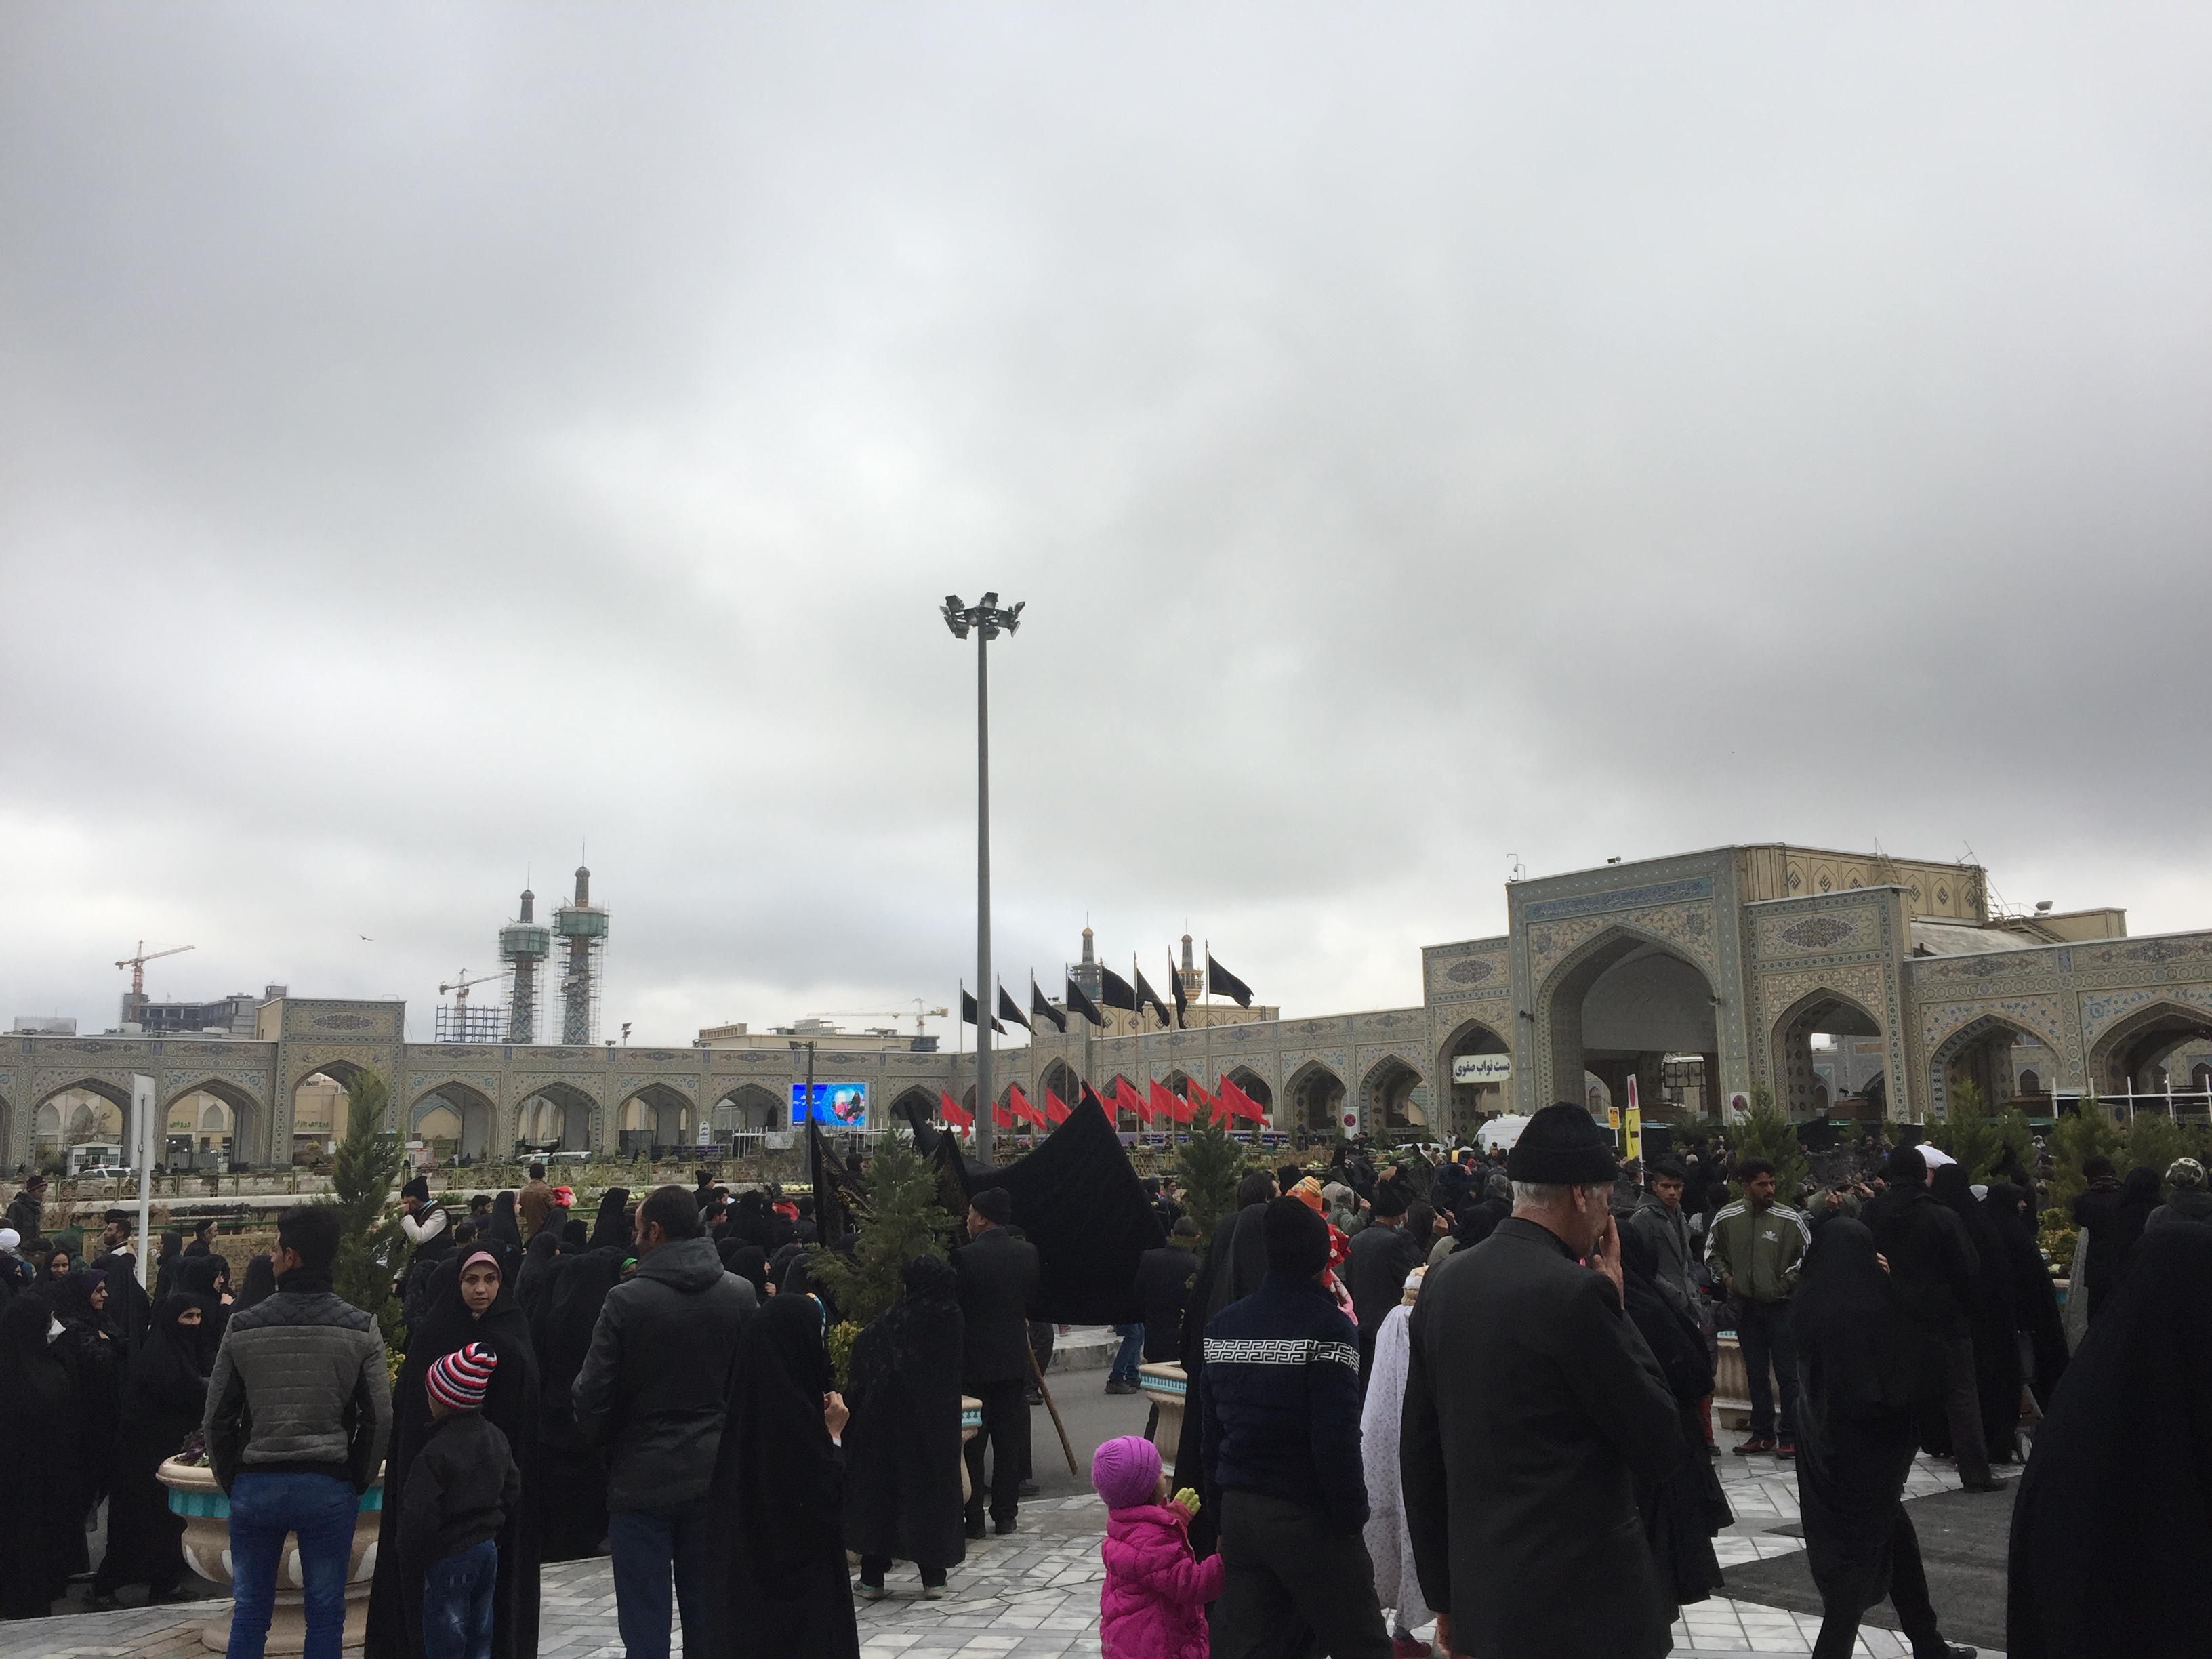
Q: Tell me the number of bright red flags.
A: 9